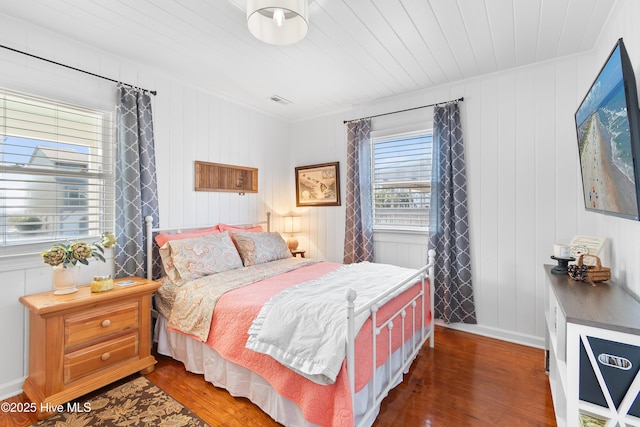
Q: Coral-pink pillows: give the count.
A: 2